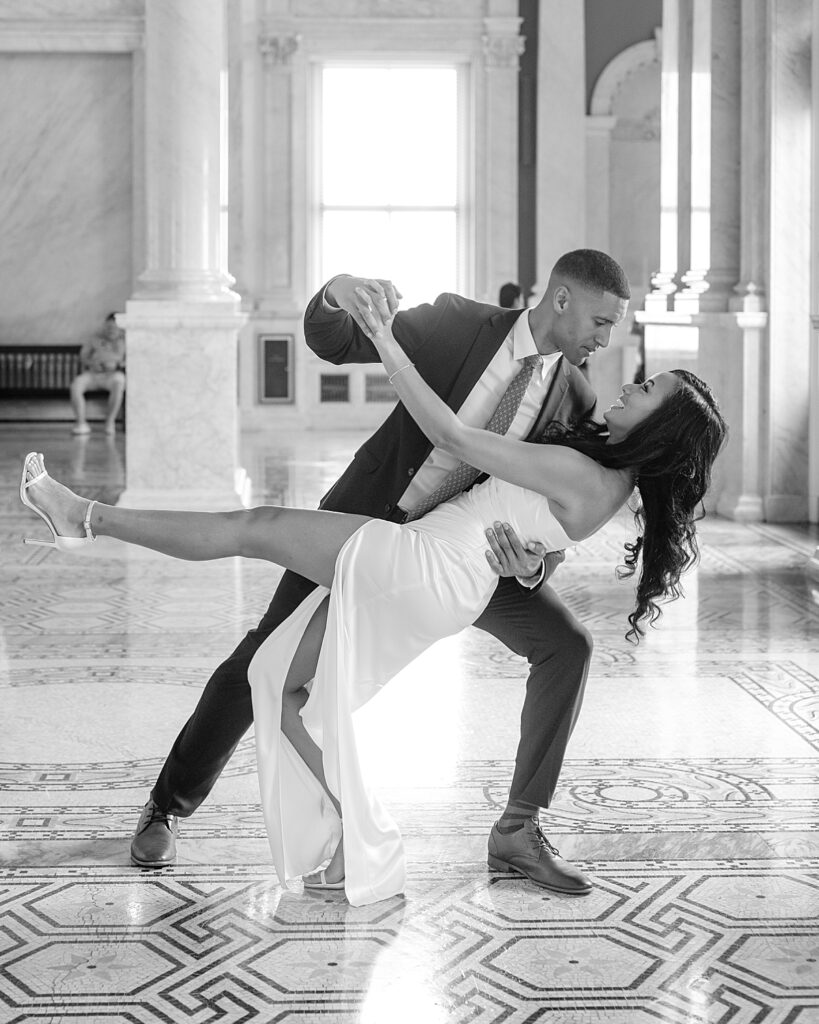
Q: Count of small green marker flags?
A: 0